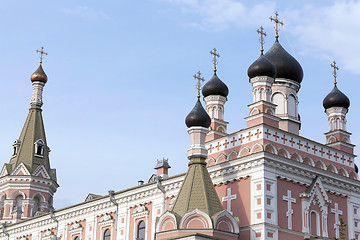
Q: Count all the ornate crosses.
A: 6